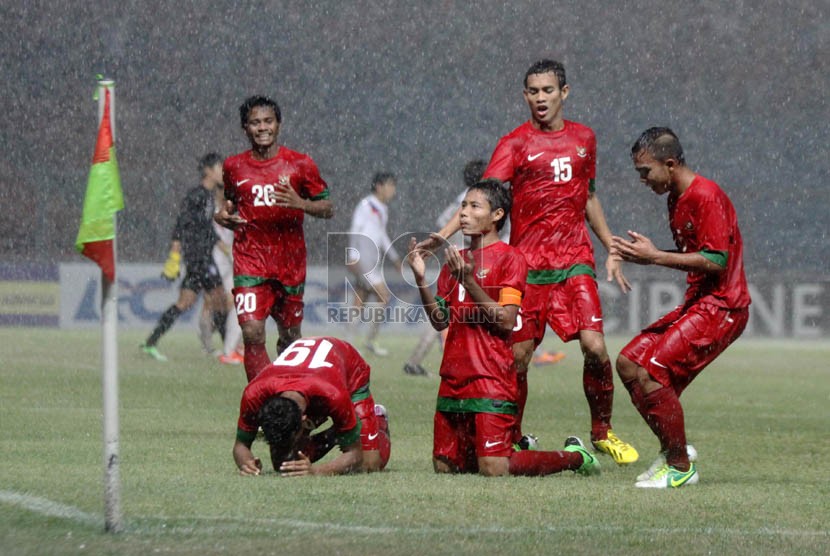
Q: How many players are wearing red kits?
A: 5